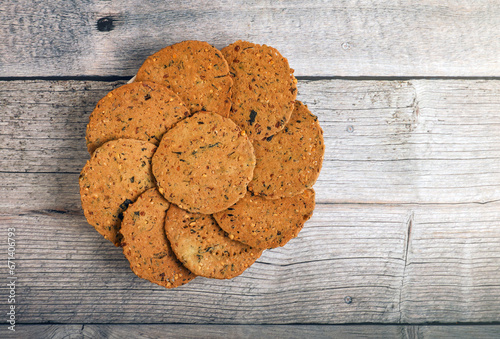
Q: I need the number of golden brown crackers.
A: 9